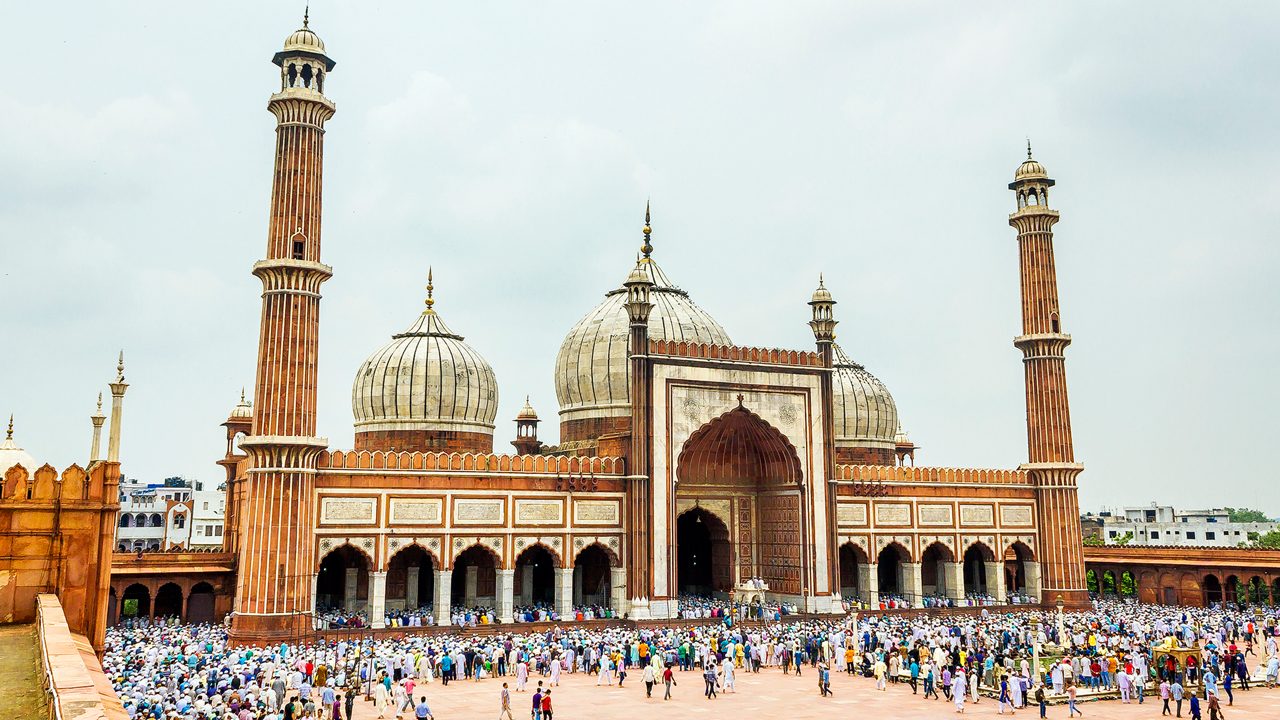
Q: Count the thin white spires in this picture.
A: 2